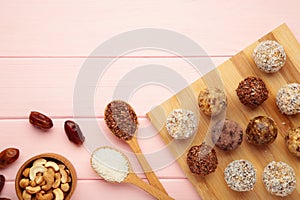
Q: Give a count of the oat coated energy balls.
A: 5